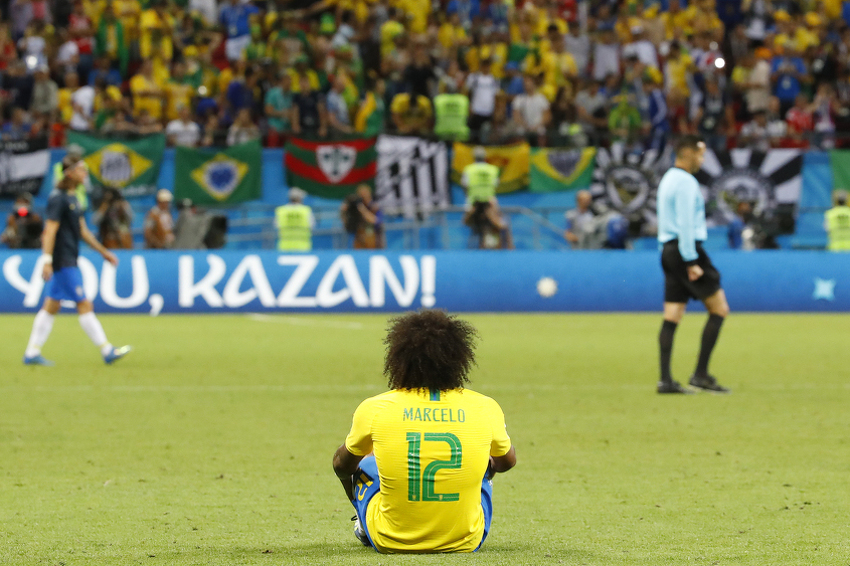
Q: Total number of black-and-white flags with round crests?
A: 2